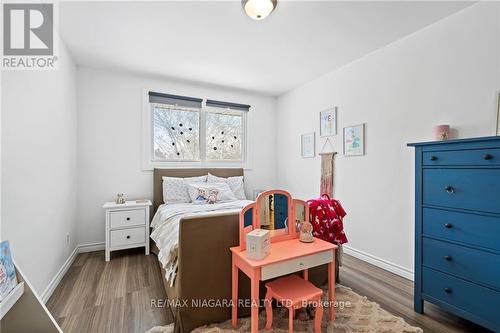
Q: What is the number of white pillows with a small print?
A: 2